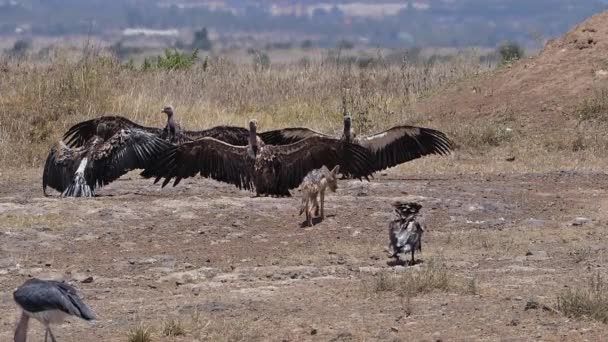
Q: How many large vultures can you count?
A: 4